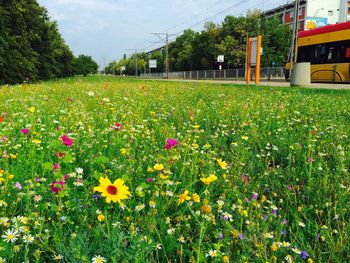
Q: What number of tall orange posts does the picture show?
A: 2